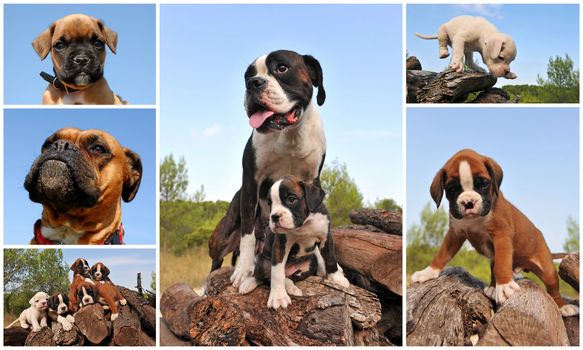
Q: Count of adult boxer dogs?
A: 2